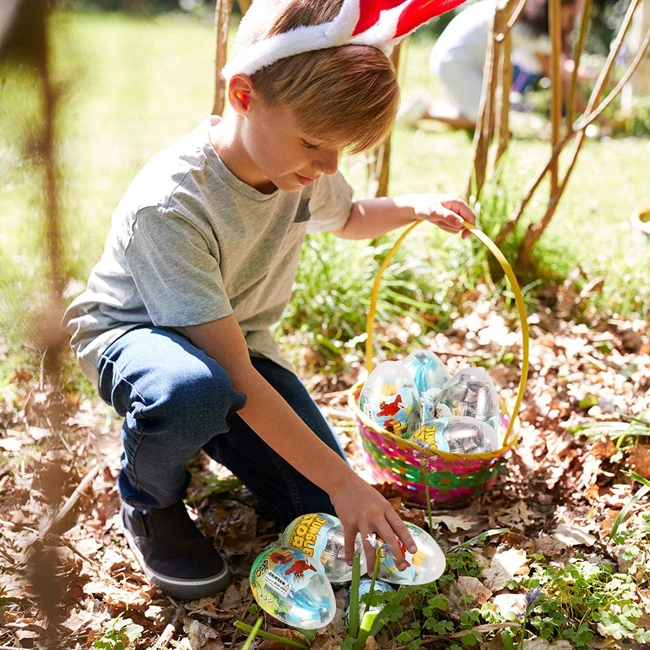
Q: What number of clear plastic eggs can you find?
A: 7